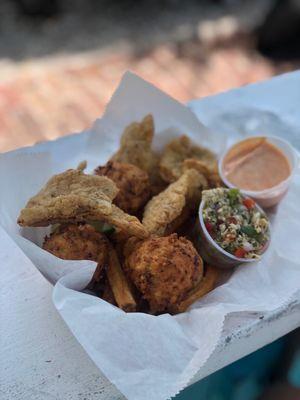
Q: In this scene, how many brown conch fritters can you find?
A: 3